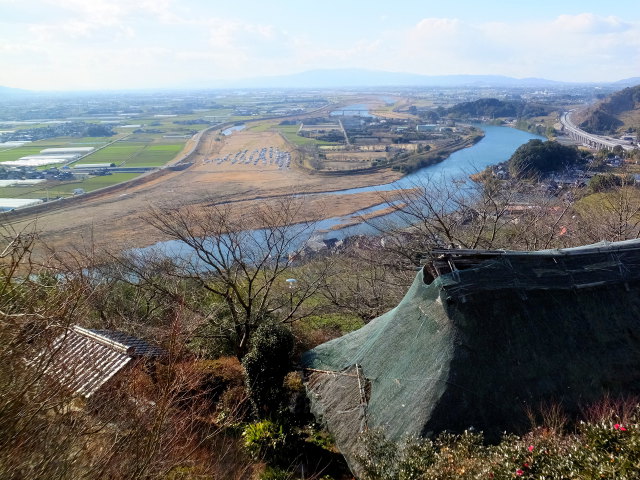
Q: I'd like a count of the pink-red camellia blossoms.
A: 5